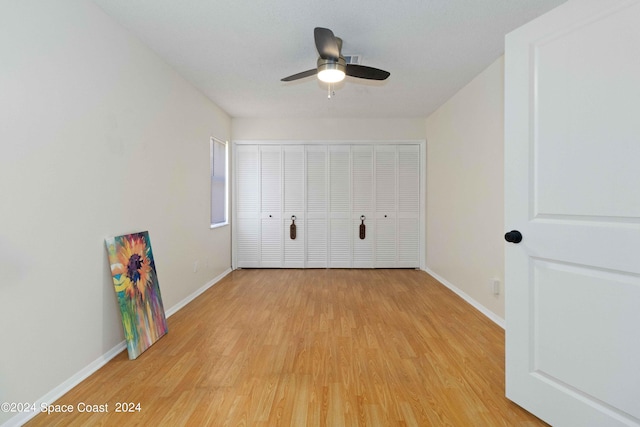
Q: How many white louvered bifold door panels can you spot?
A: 8